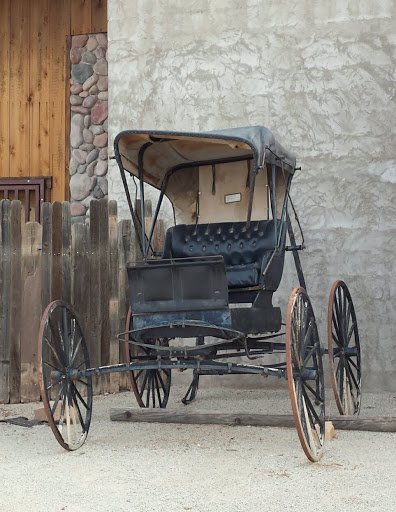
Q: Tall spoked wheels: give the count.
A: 4